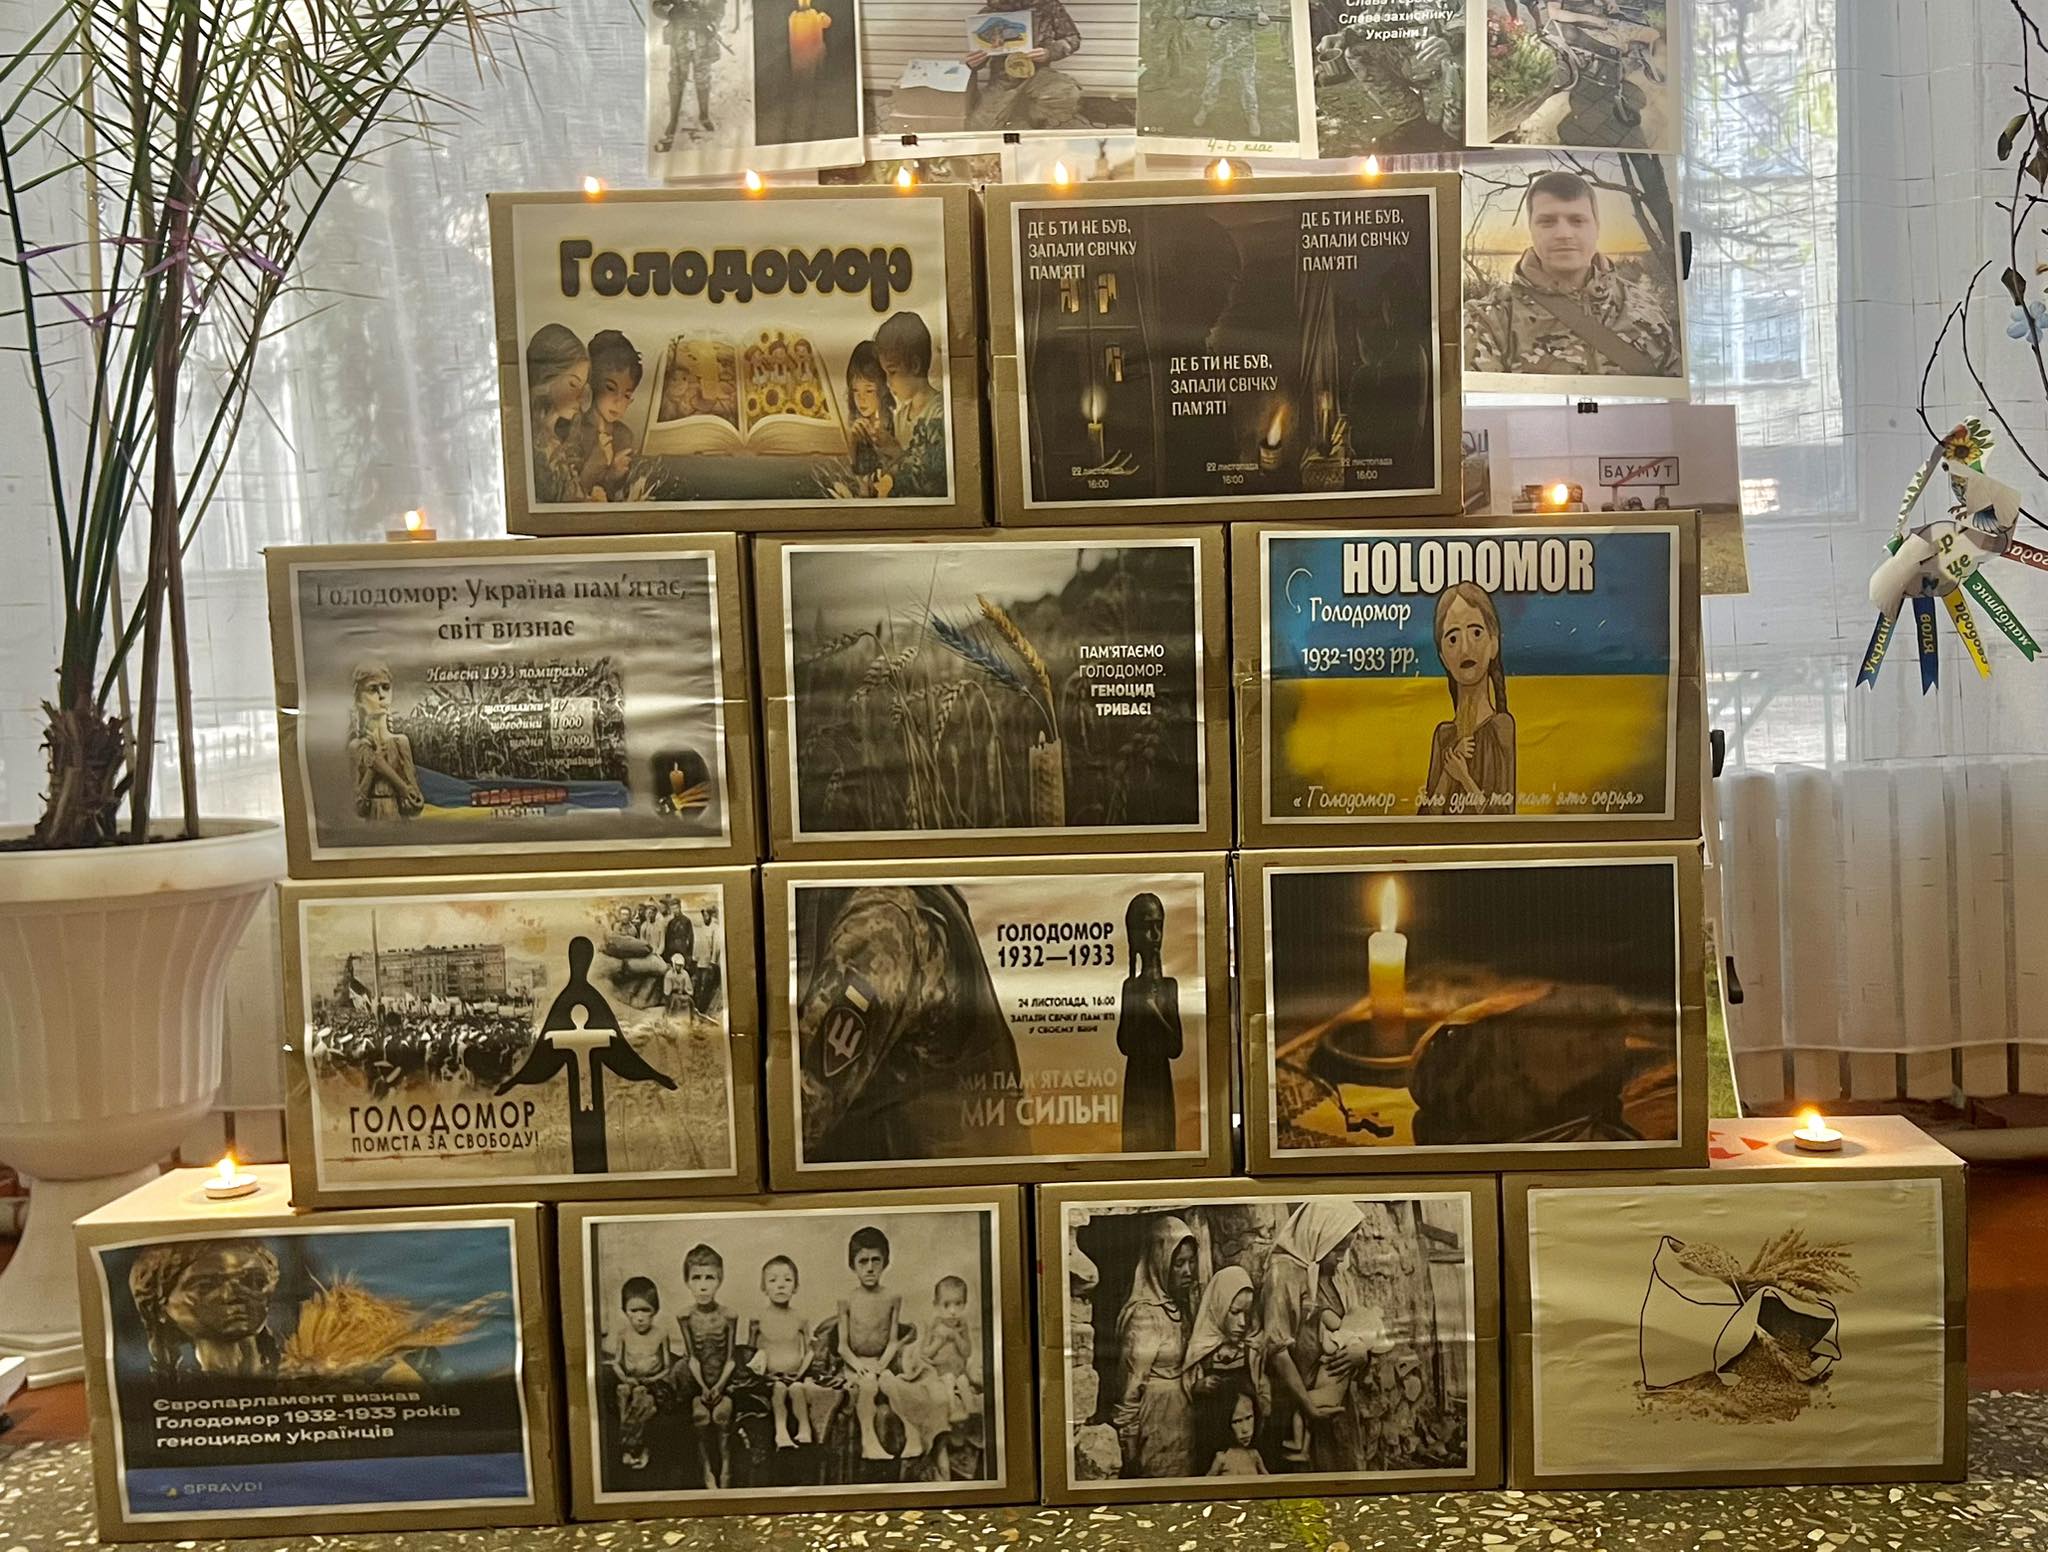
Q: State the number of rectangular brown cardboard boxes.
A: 12